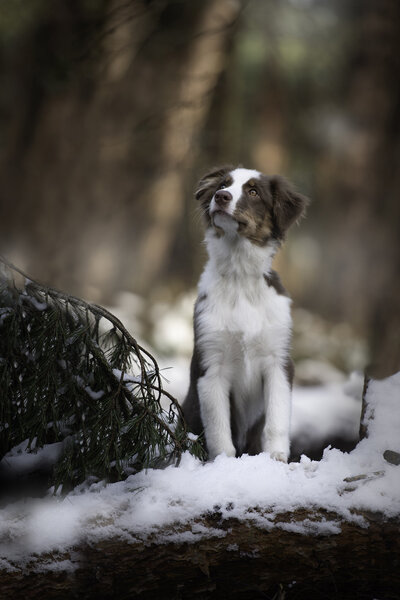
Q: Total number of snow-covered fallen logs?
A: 1